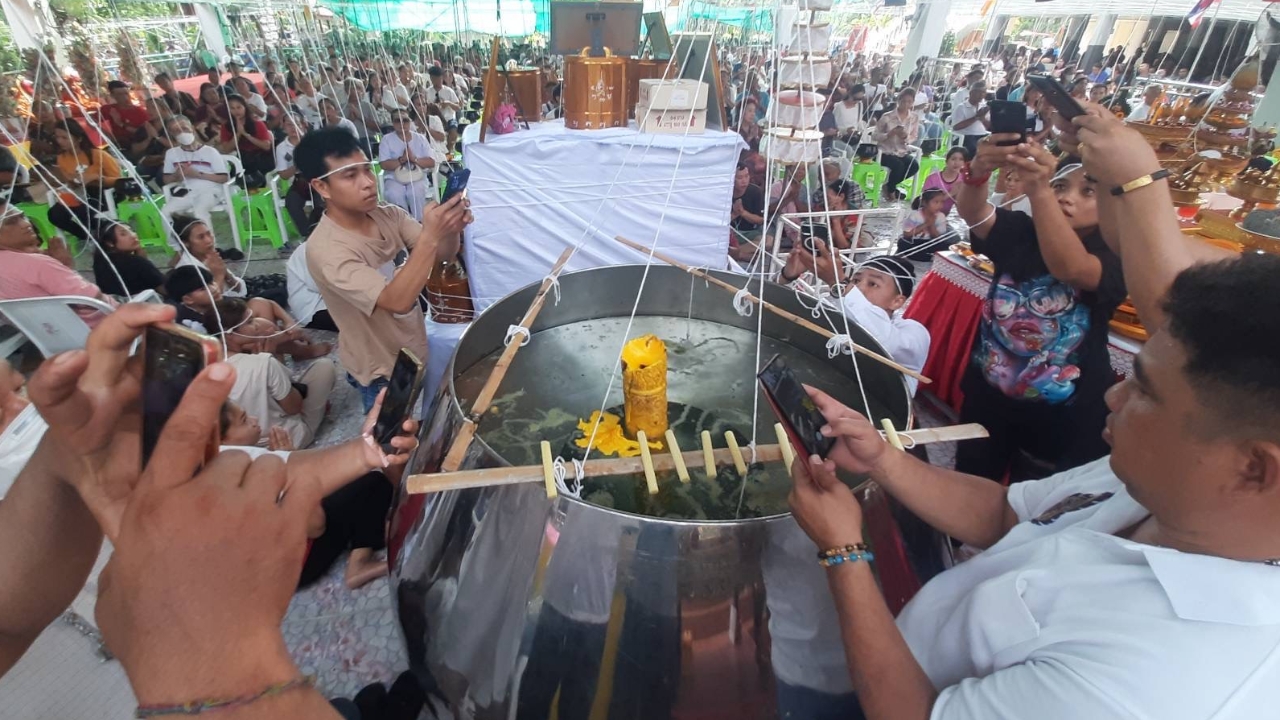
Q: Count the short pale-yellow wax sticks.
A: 7